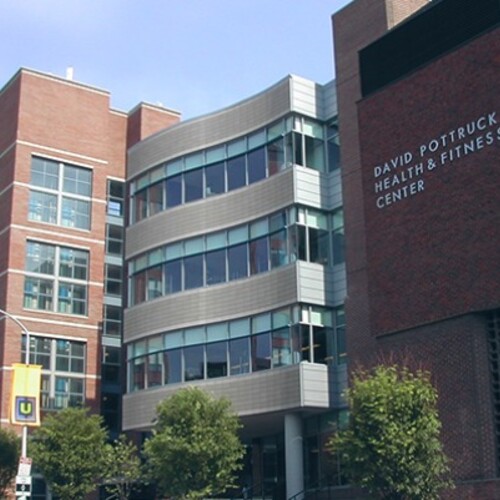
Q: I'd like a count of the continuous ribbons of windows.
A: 3